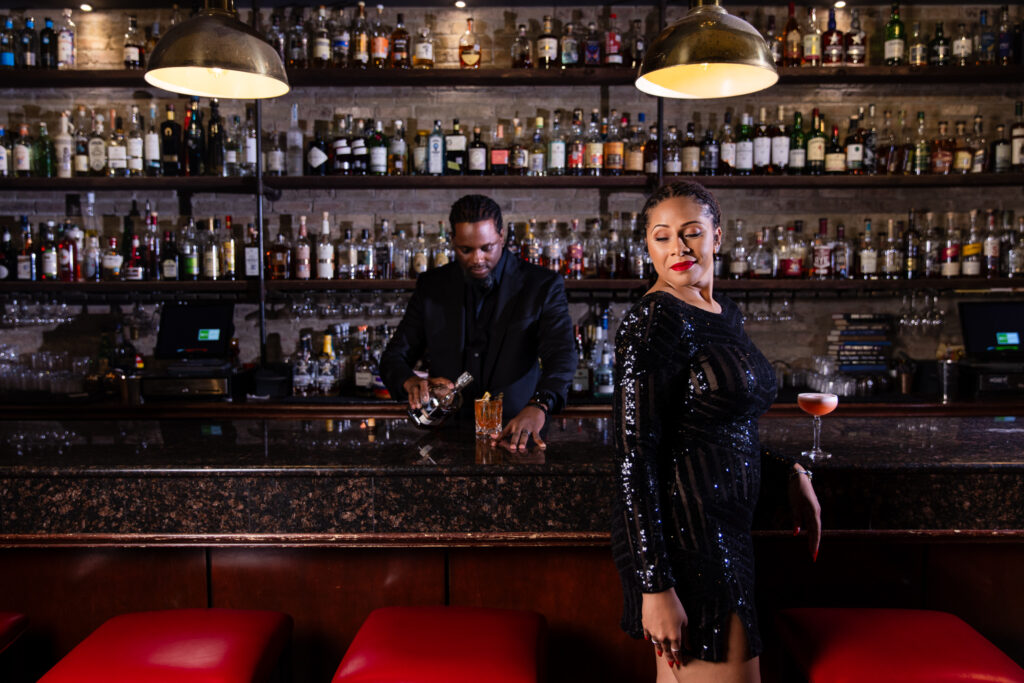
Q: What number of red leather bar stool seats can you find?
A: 4